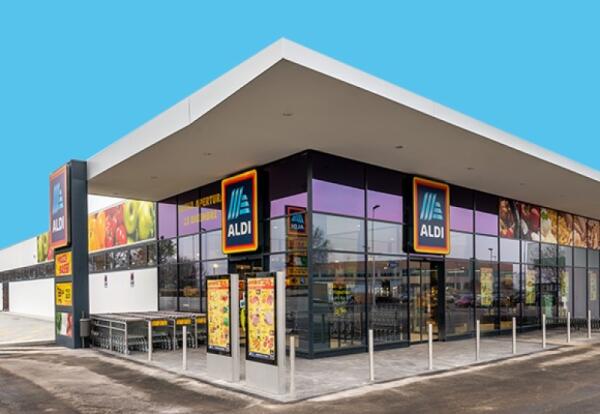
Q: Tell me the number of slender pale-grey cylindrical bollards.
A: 10